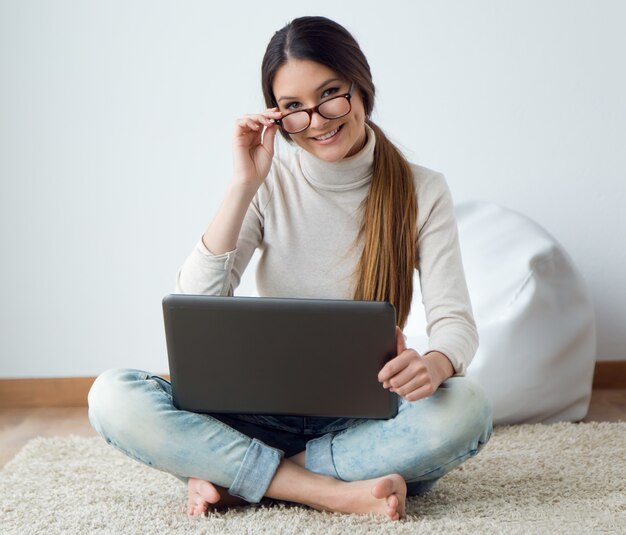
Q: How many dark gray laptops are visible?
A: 1